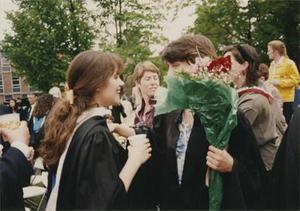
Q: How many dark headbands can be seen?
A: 1